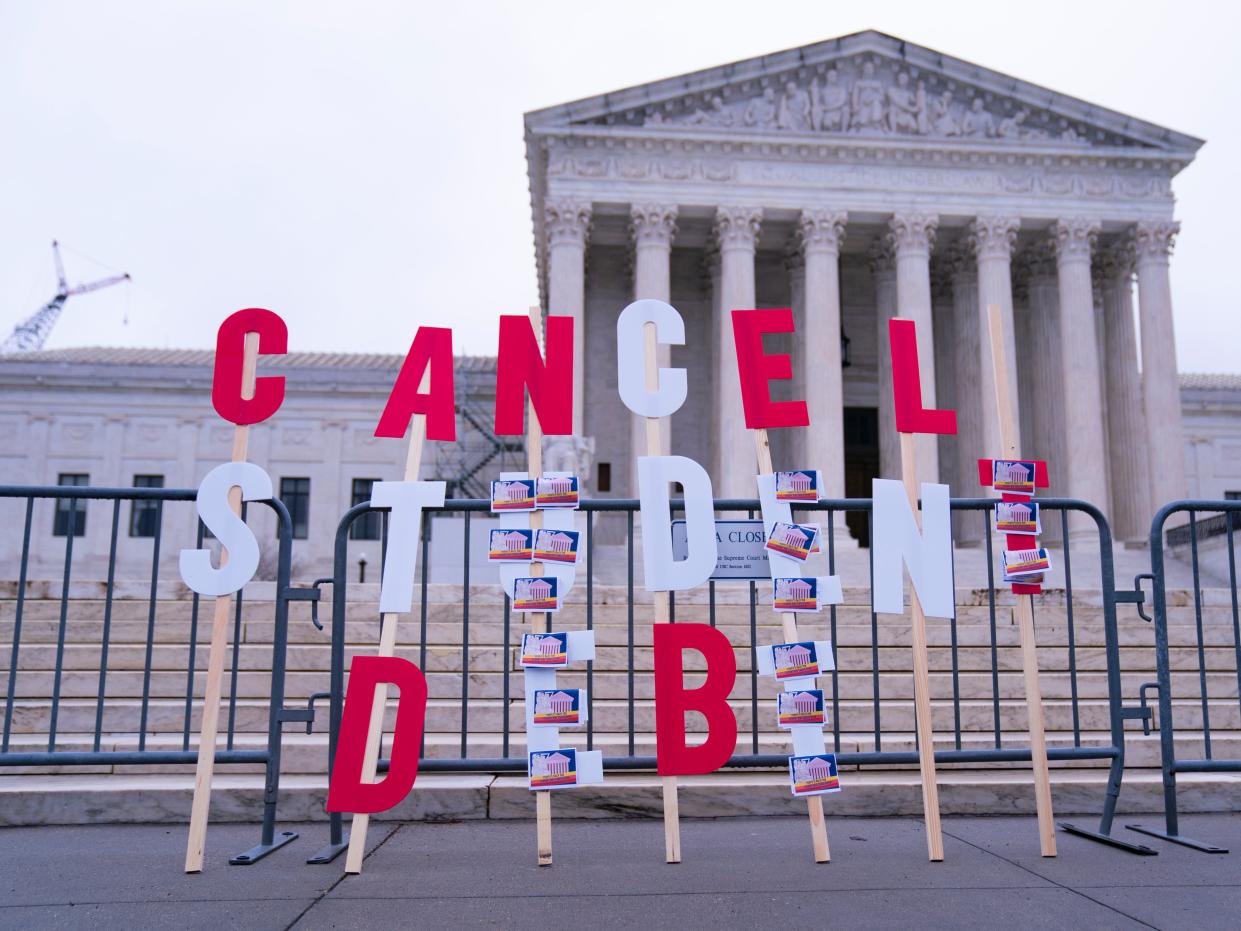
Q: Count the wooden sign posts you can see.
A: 7